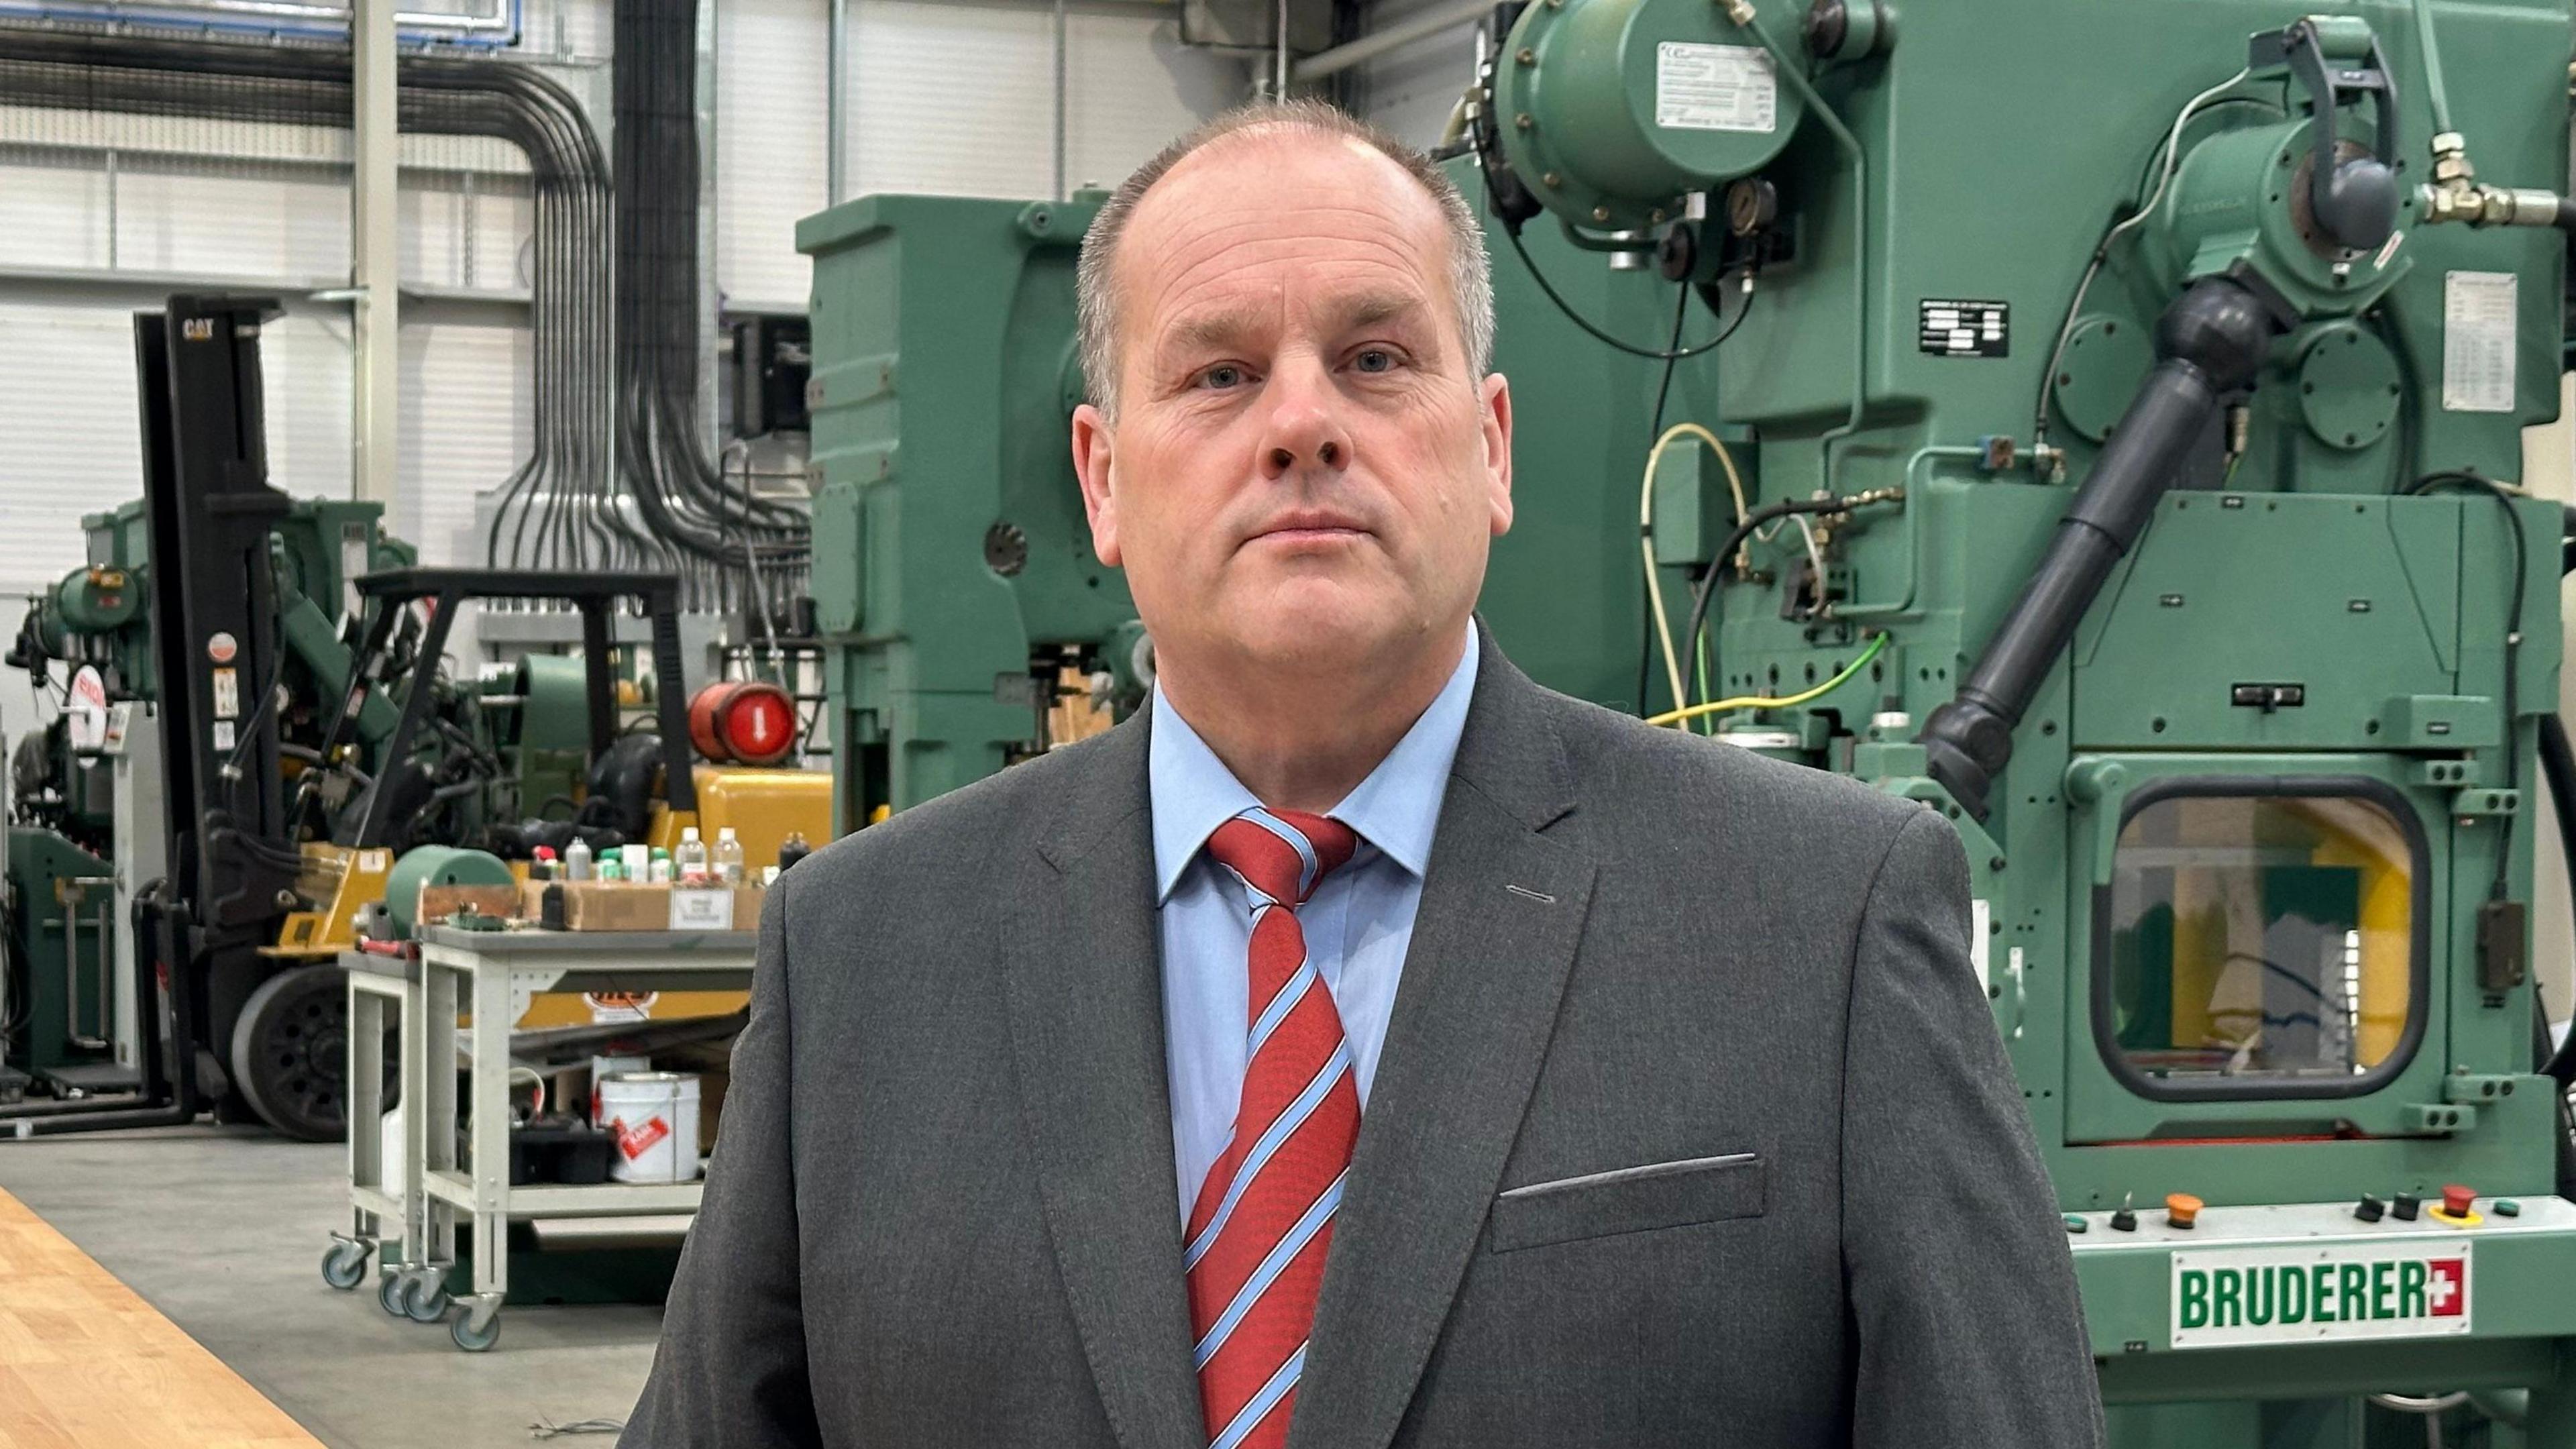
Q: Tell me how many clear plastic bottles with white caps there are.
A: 2